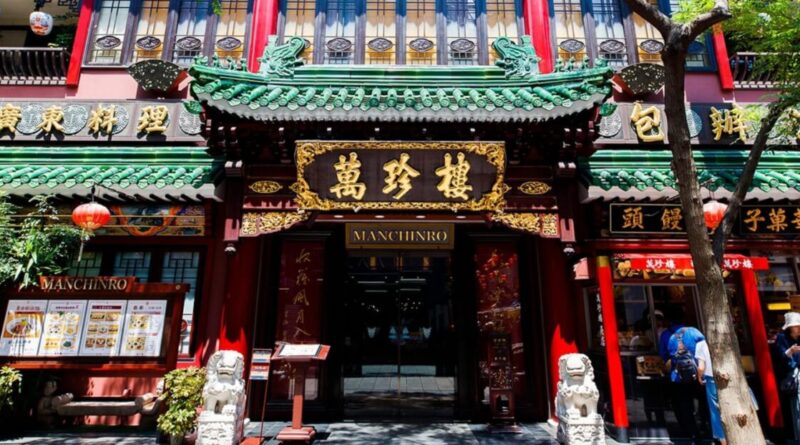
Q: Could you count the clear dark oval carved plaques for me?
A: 11